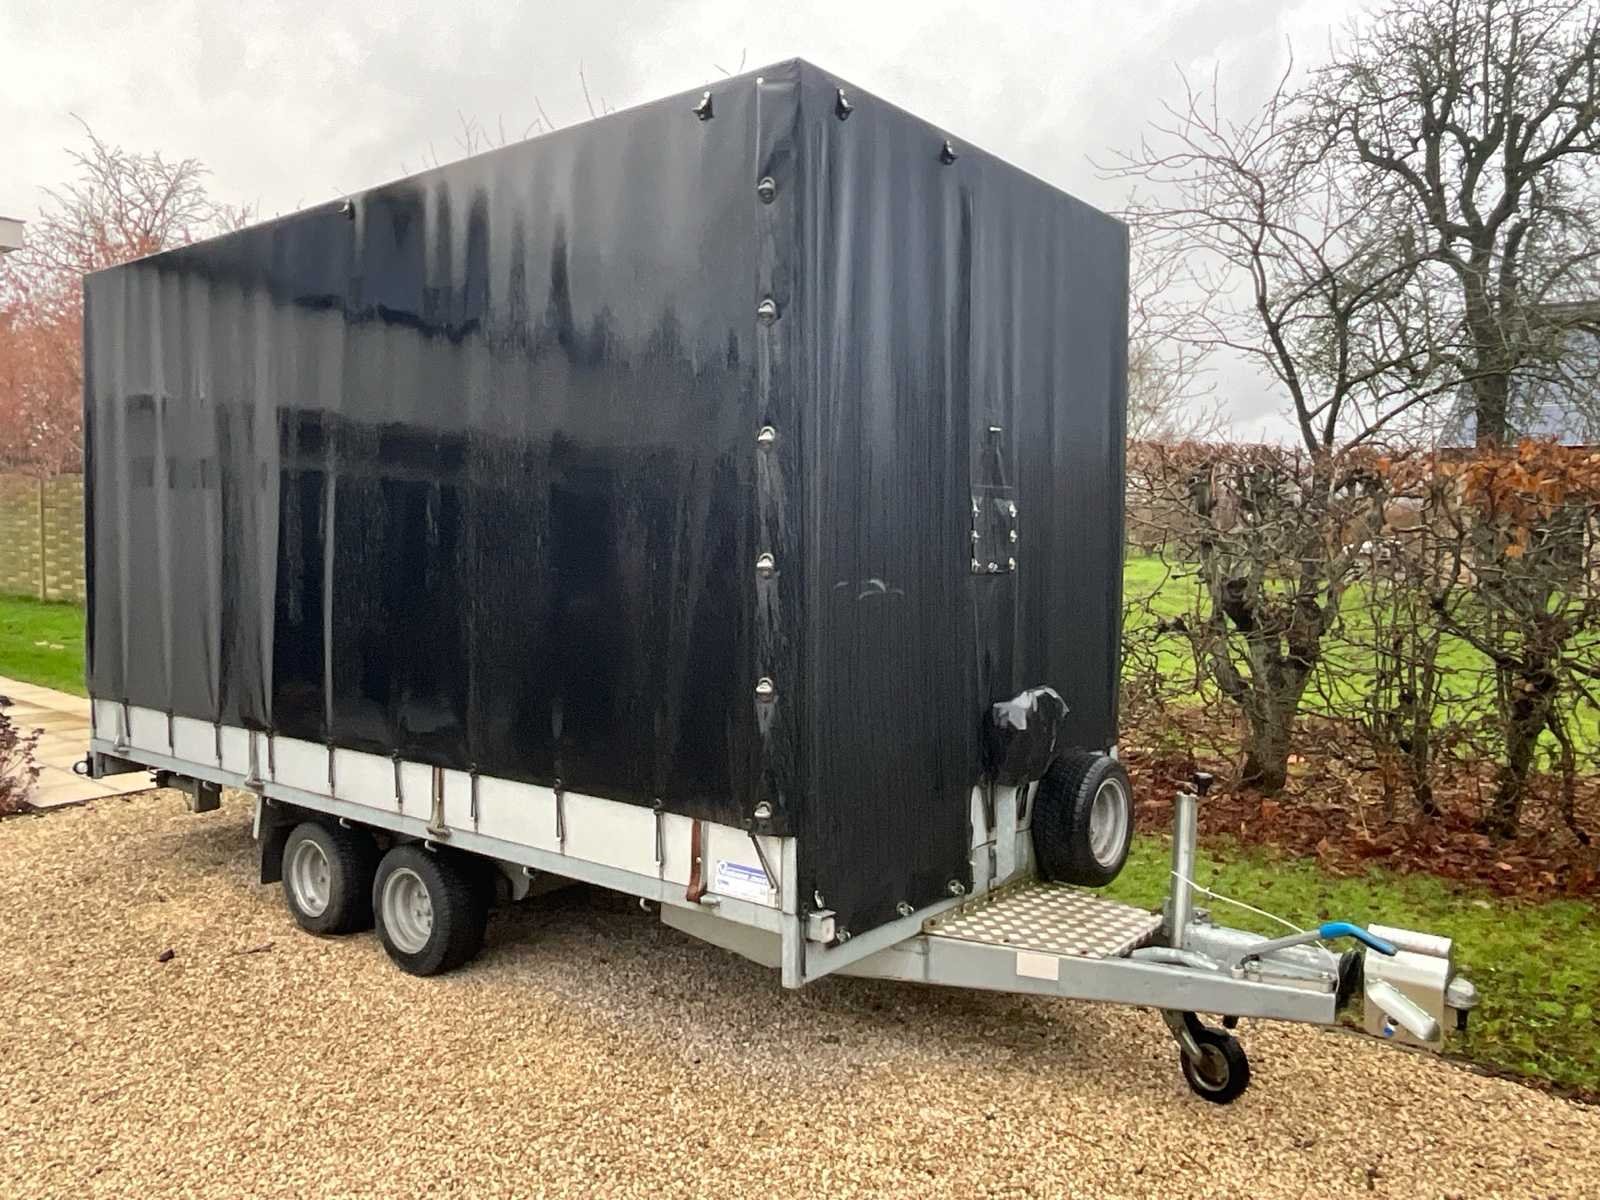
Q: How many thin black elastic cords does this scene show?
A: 11